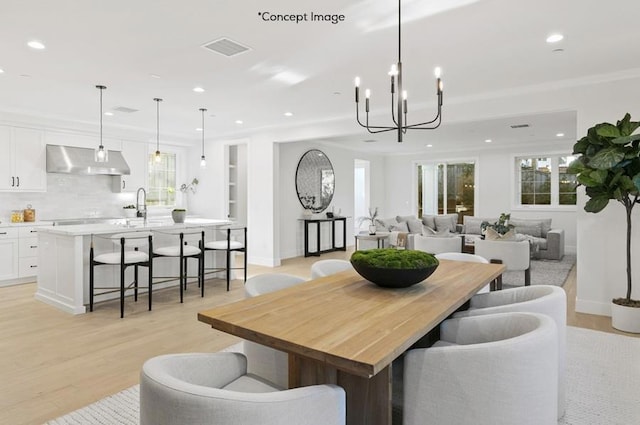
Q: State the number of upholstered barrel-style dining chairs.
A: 6